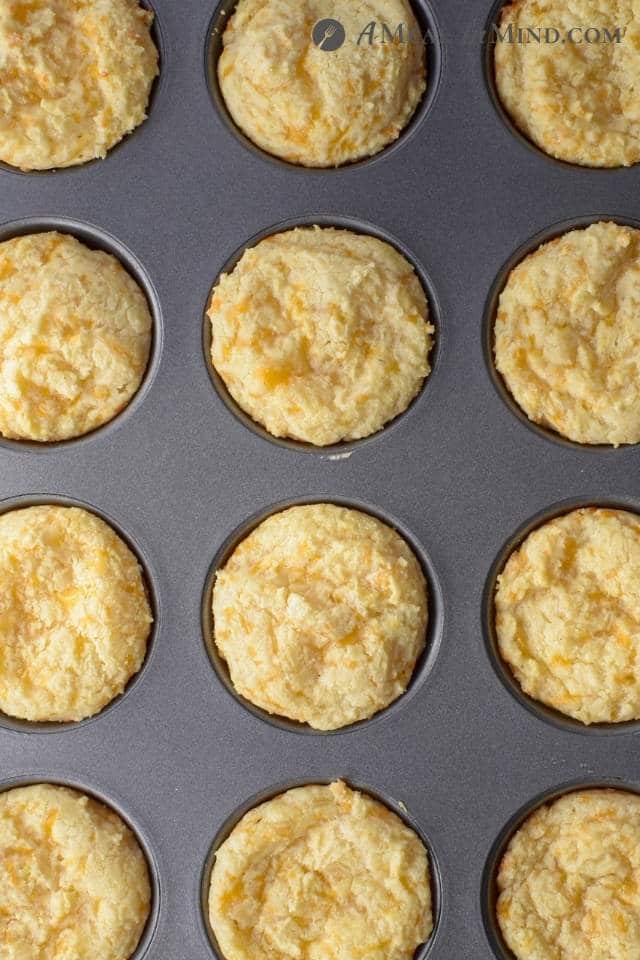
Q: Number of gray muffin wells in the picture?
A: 12